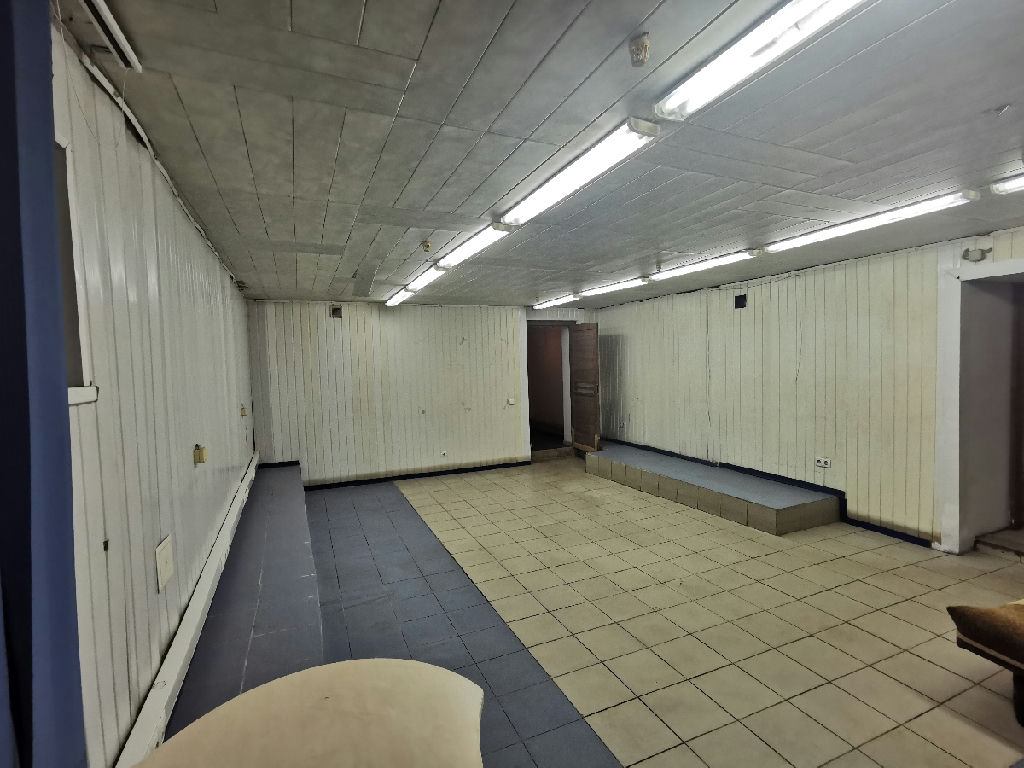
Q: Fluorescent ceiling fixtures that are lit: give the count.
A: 10